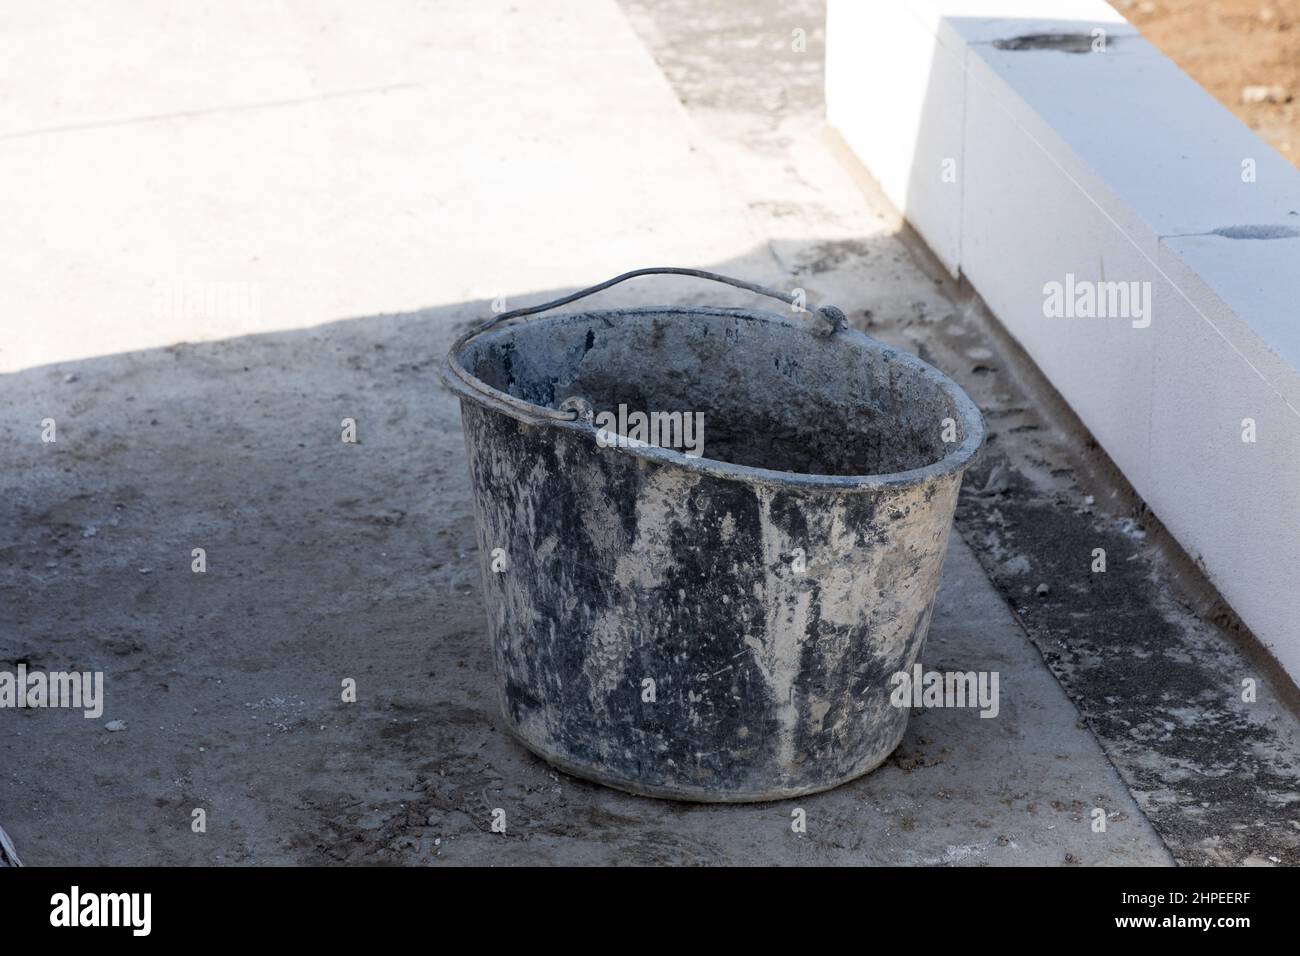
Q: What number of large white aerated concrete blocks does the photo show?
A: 3